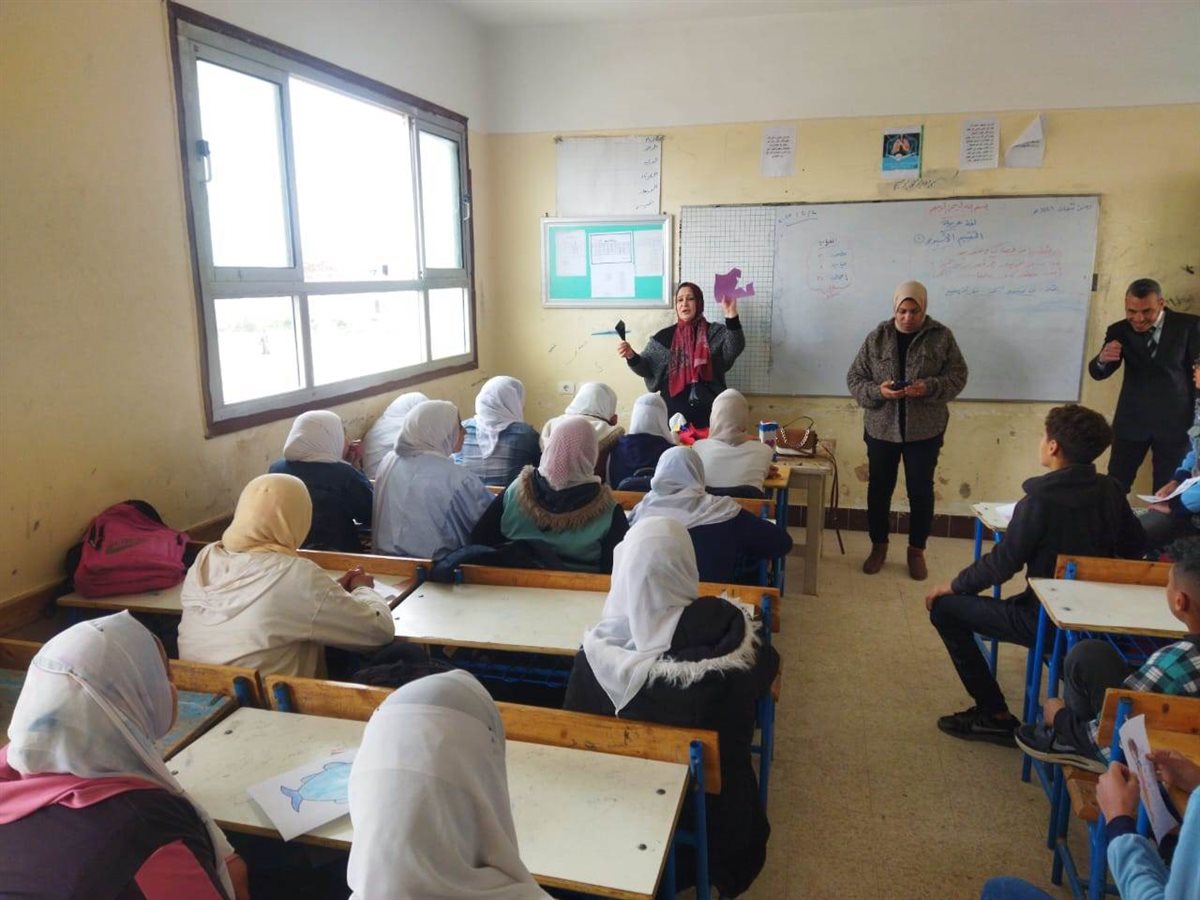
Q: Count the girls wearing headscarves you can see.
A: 13